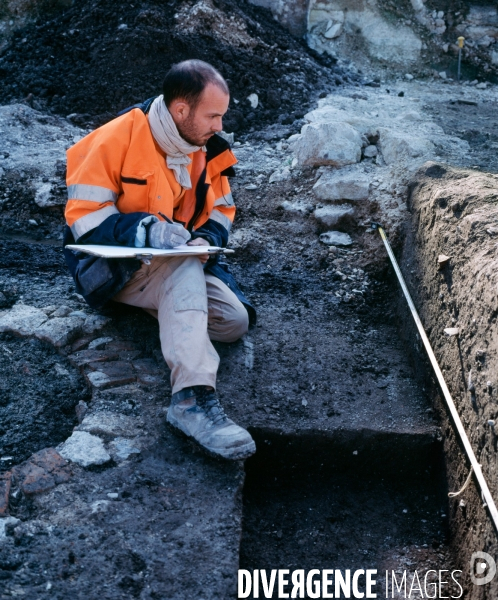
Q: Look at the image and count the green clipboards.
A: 0